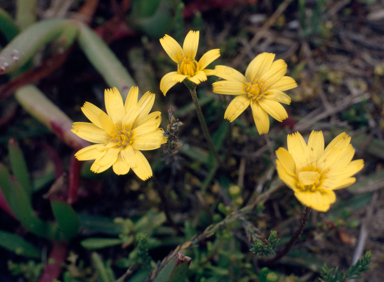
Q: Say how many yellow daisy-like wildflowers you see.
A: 4